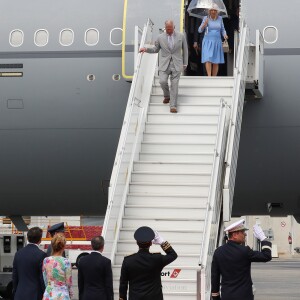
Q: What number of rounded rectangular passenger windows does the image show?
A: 6